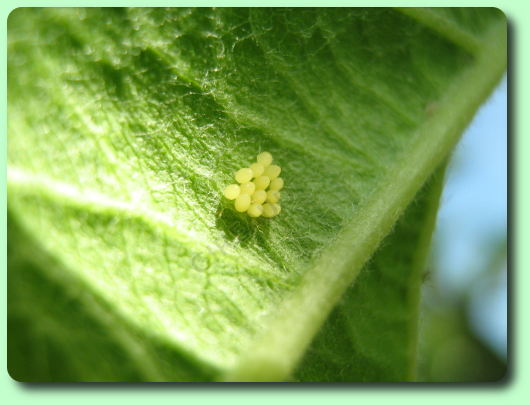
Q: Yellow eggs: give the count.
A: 13